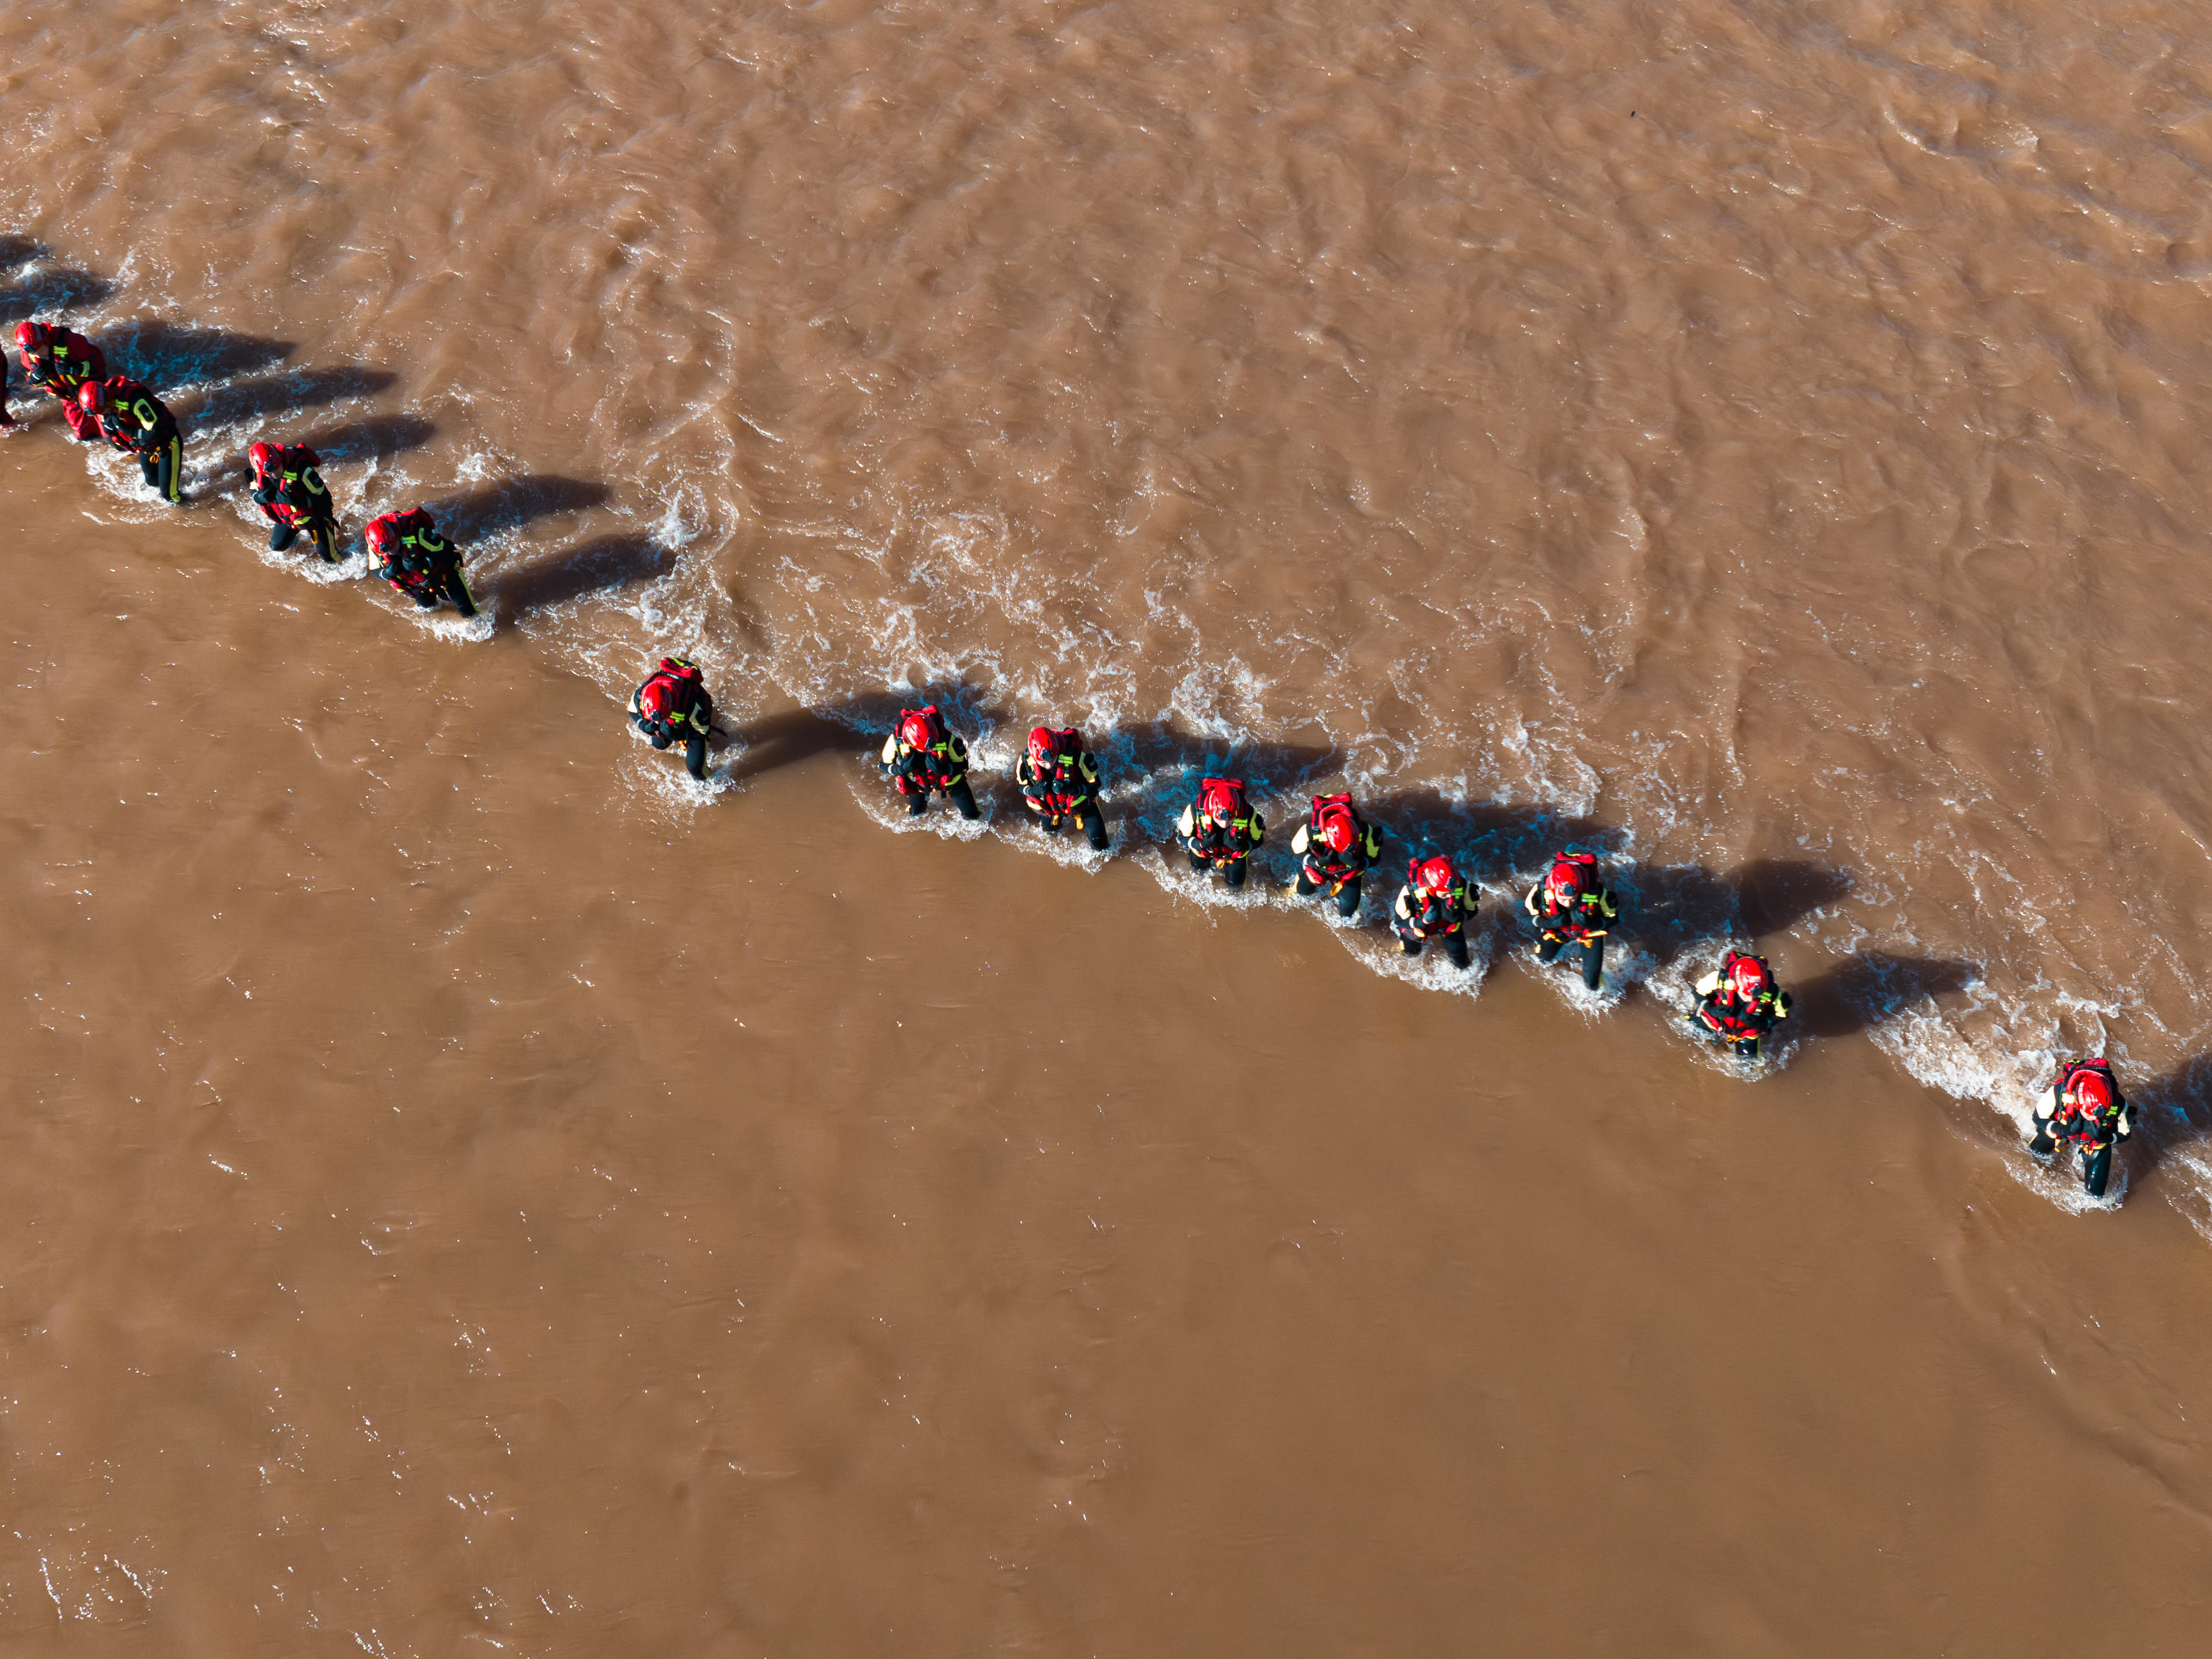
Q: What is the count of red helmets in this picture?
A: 13